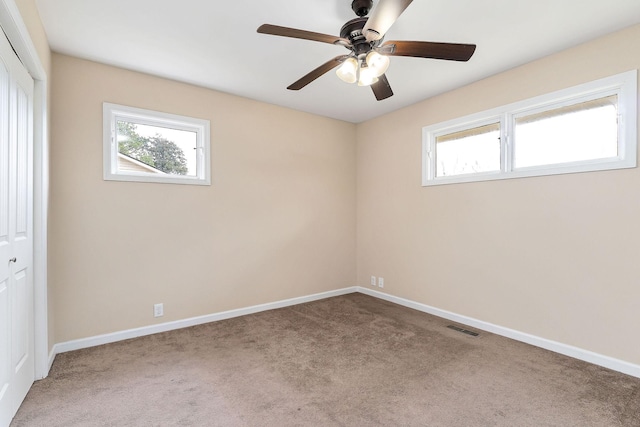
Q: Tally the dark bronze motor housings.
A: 1